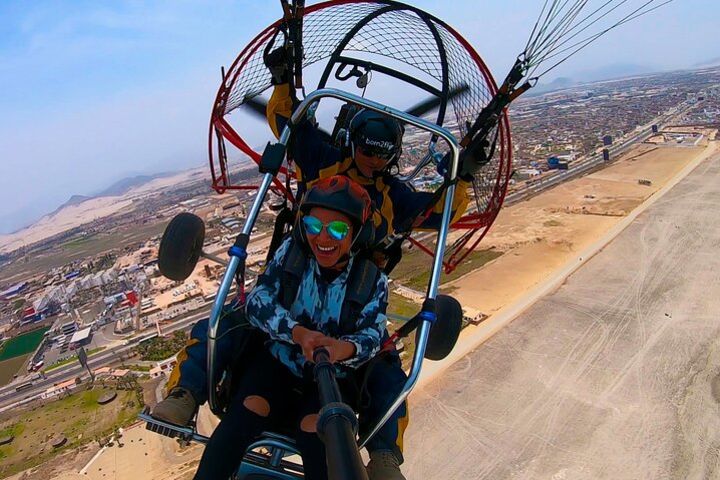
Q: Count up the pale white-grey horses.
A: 0